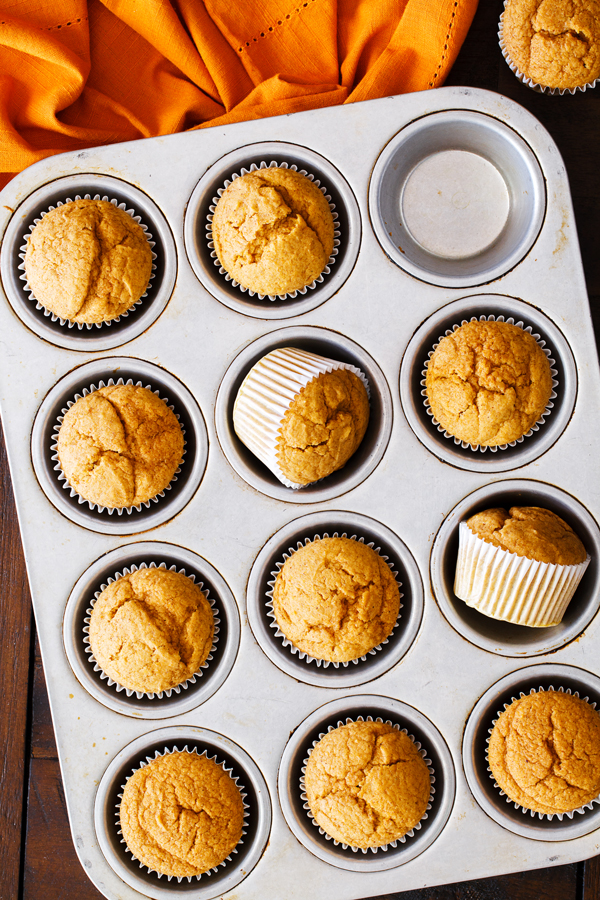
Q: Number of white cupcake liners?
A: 12